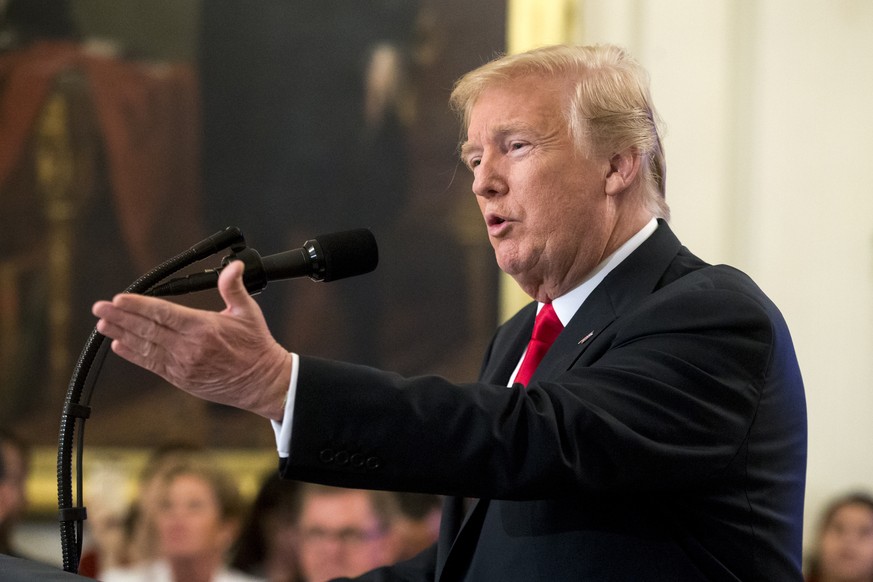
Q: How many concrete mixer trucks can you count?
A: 0